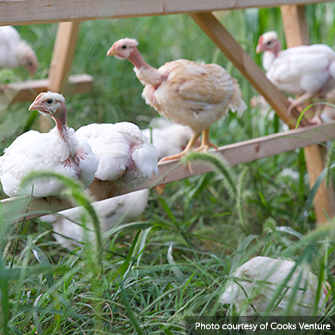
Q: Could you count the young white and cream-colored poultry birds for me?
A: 8